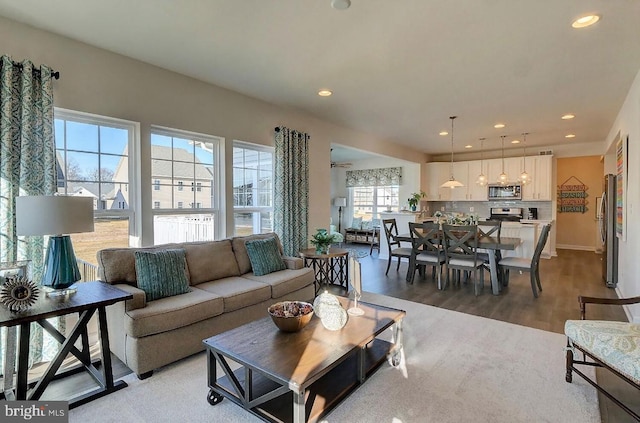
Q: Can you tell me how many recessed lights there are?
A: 8